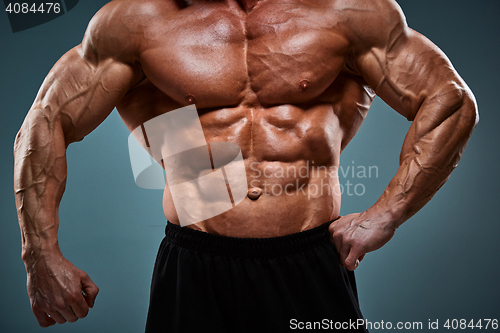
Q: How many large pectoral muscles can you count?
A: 2